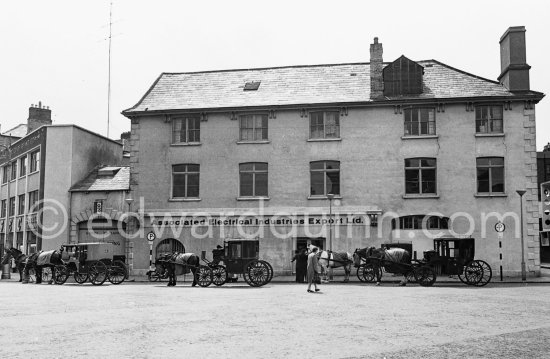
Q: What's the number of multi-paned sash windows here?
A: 10